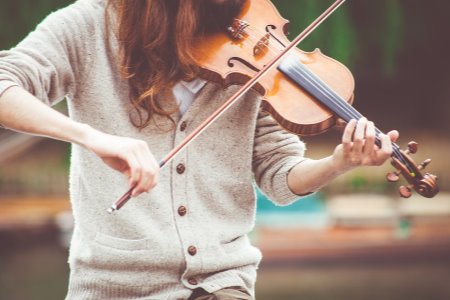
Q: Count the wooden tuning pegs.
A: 4